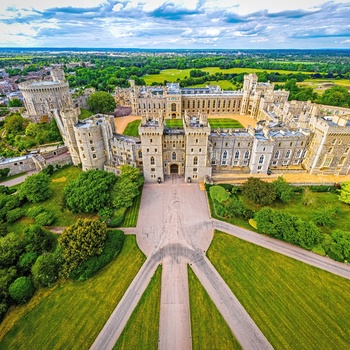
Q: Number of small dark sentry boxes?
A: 2